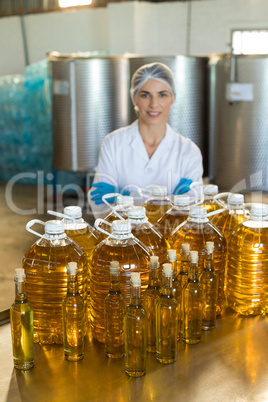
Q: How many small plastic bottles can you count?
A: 10